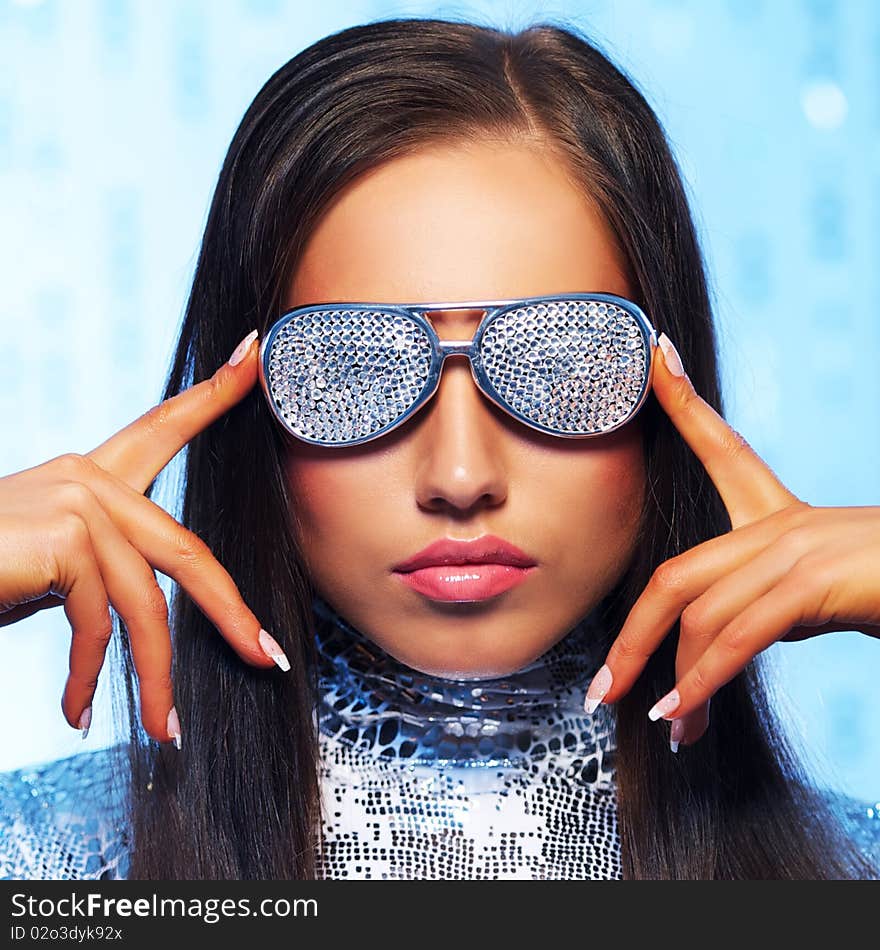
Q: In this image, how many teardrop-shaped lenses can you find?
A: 2